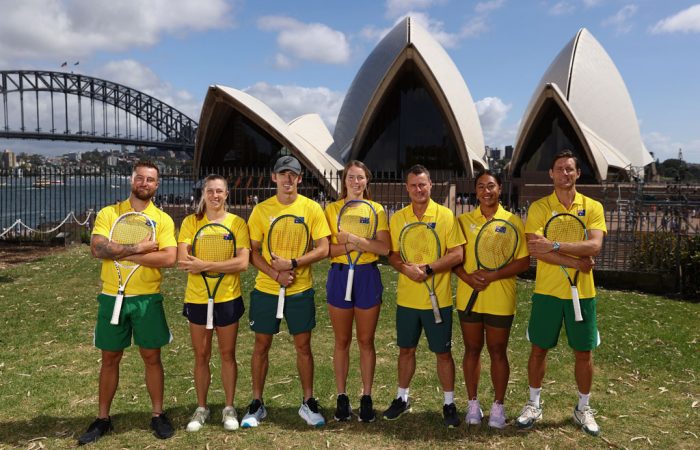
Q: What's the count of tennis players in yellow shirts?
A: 7